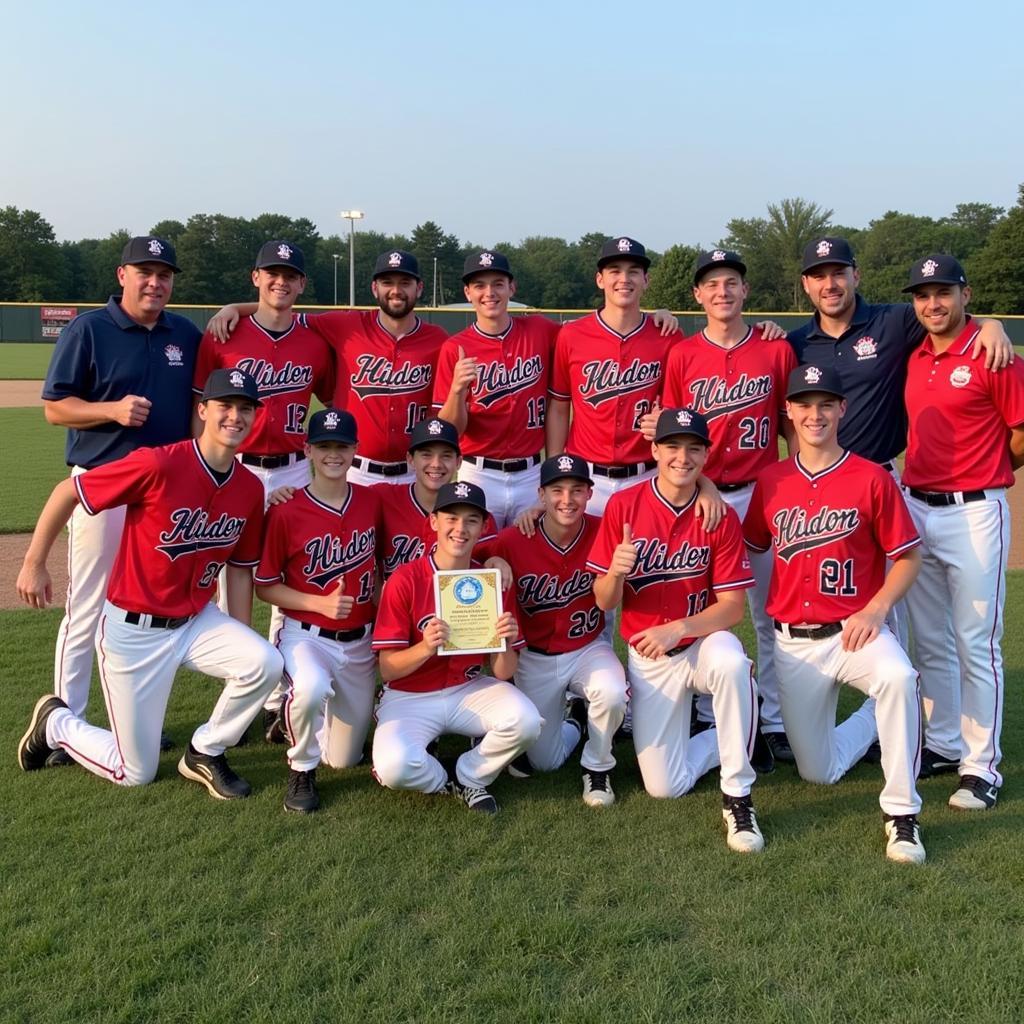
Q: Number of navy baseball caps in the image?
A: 15